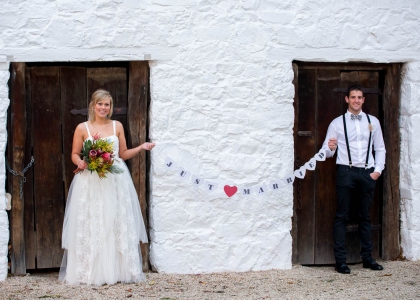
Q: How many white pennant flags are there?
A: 11